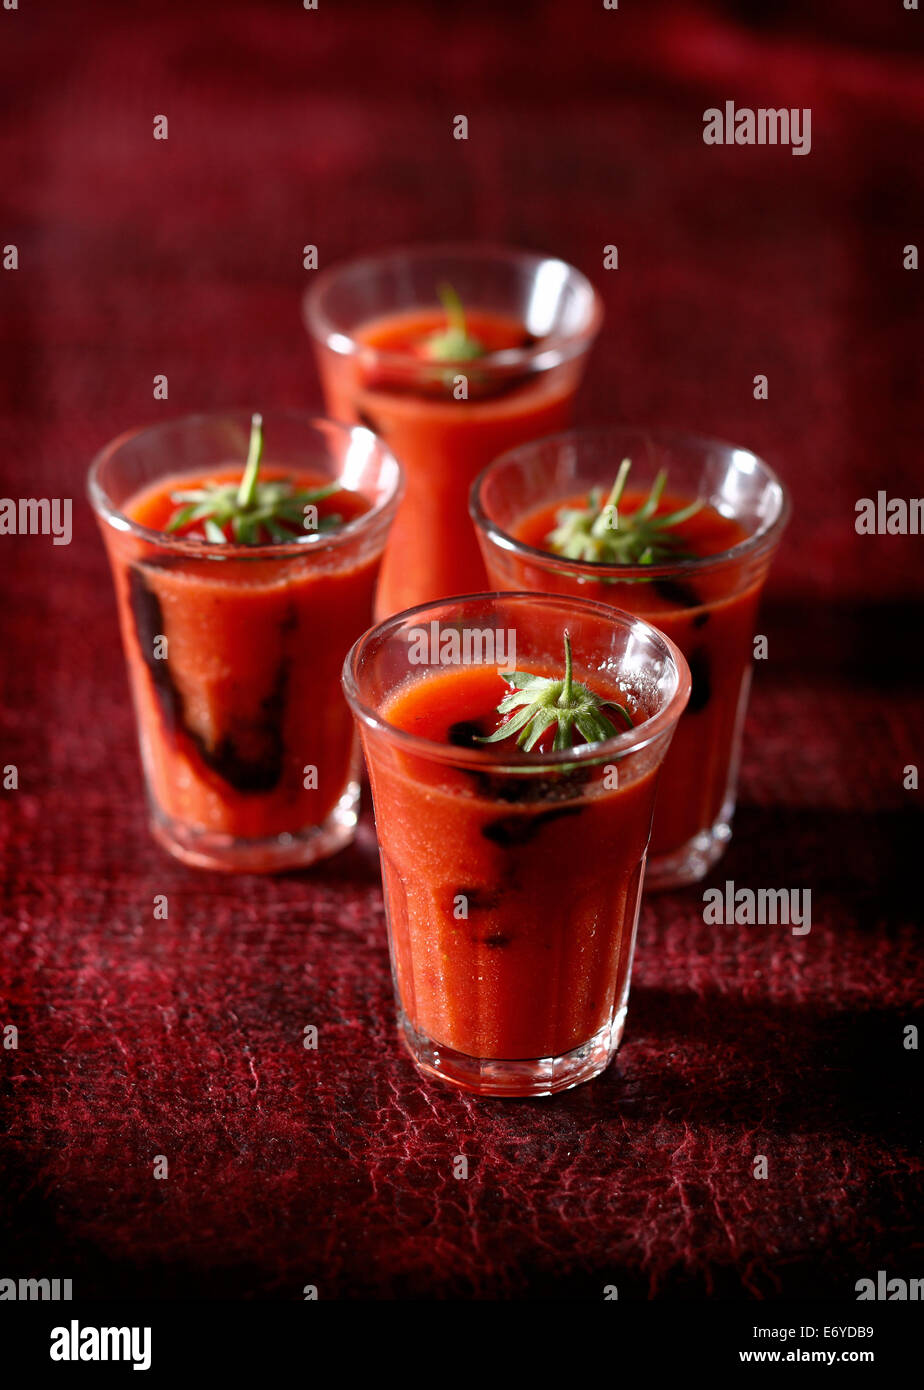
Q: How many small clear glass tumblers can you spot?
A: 4